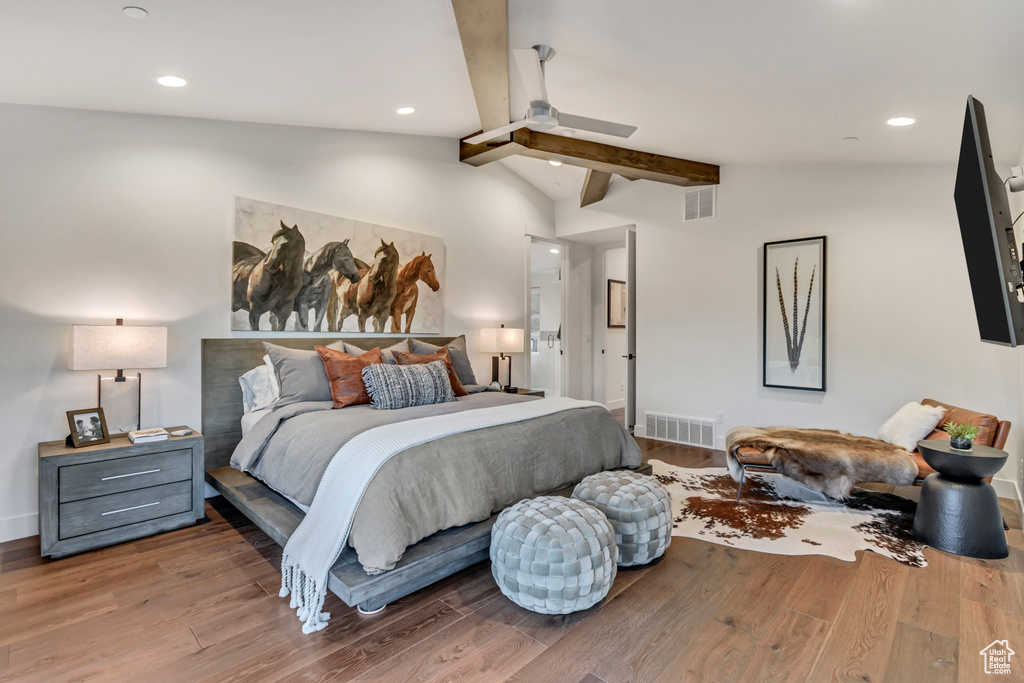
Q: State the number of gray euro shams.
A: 3